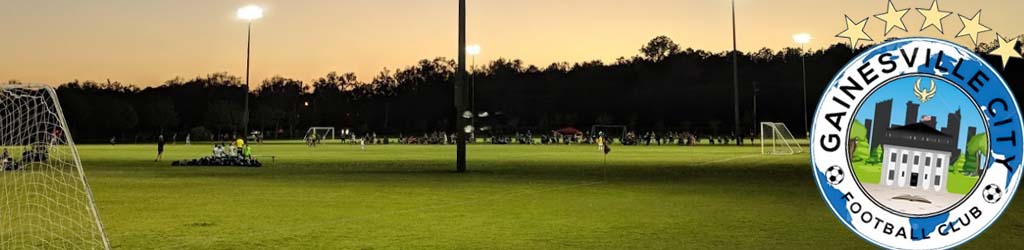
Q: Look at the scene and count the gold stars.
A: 5